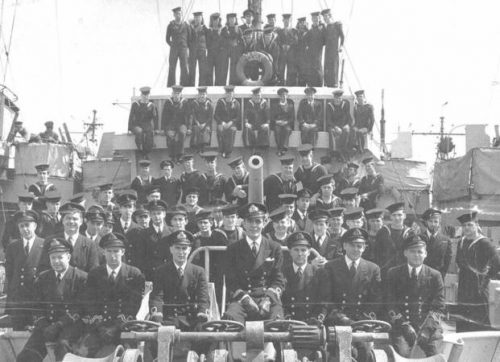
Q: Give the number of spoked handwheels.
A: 4